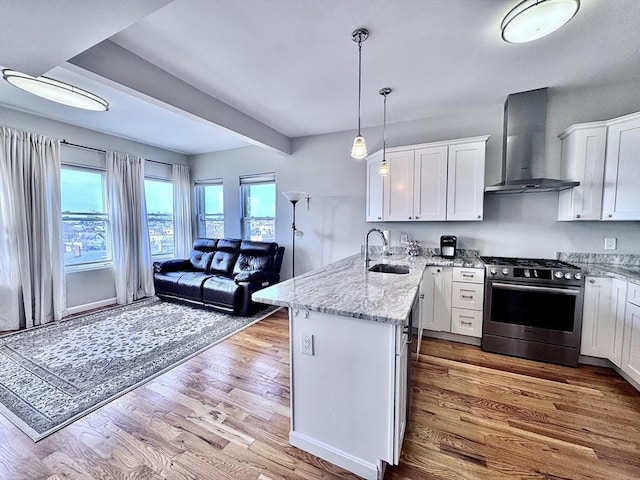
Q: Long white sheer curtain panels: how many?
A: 3